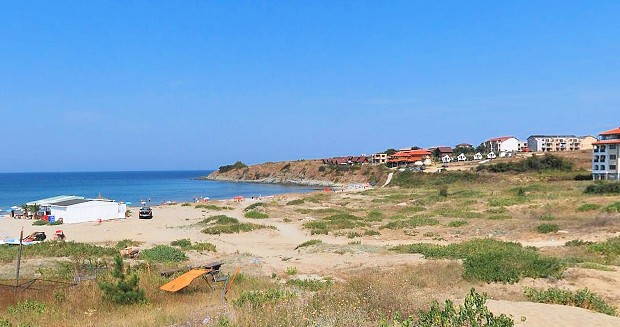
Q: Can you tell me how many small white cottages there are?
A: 4